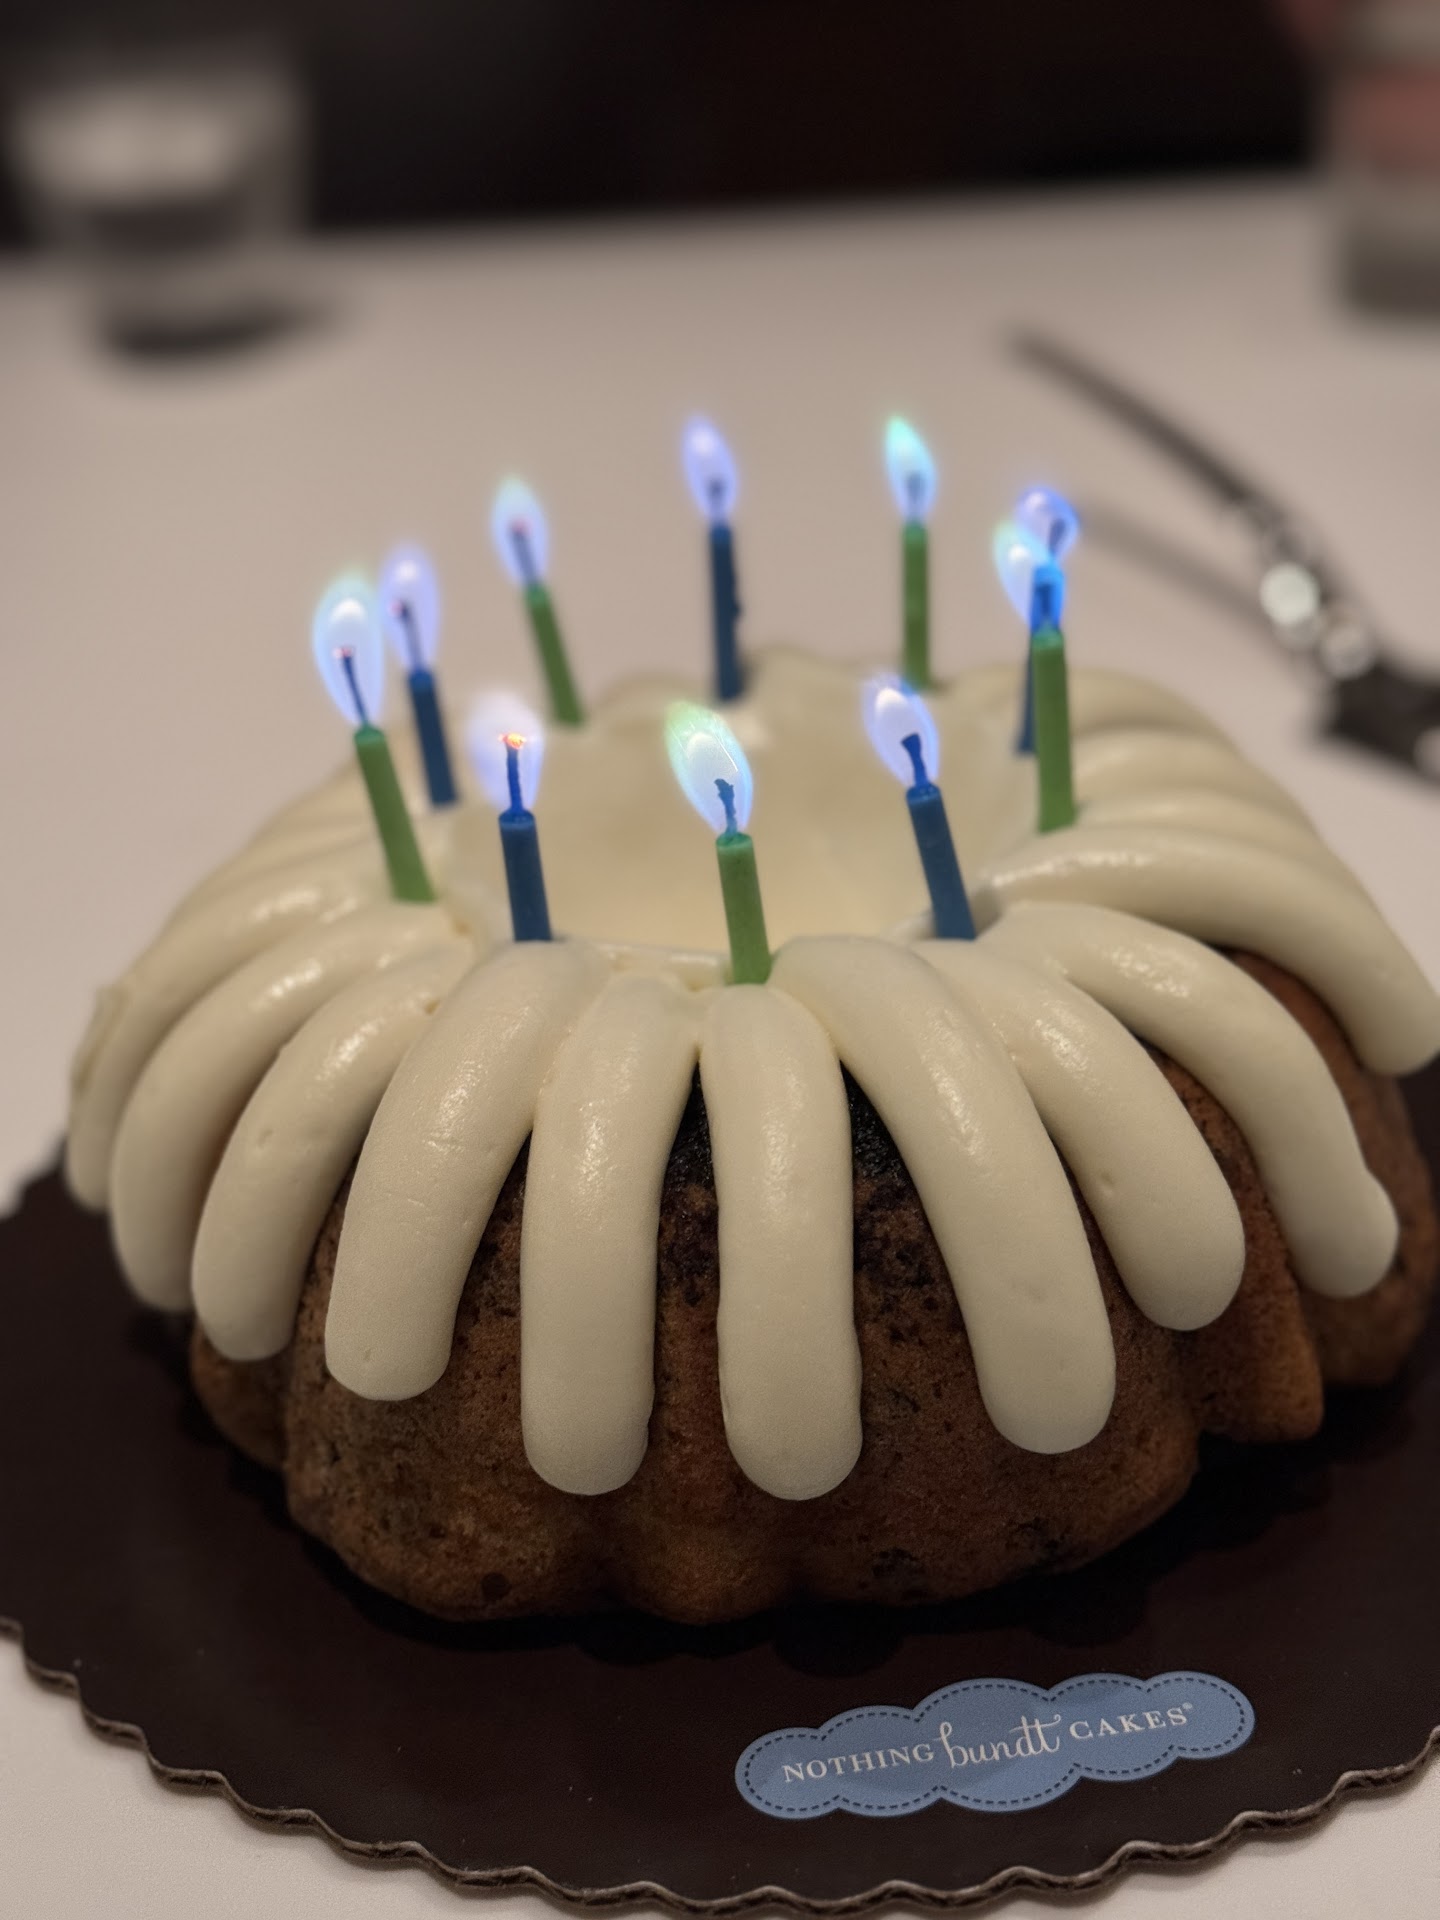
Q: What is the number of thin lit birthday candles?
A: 10